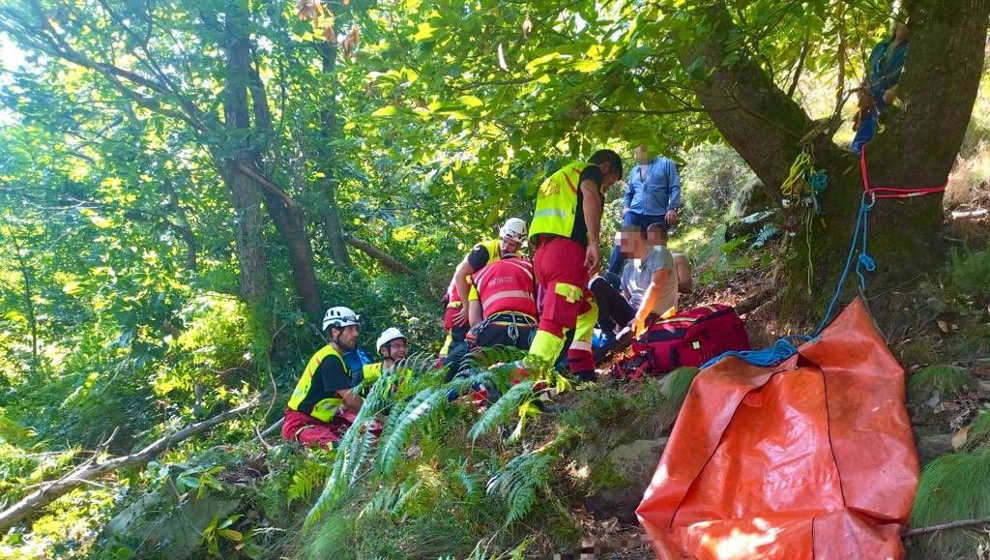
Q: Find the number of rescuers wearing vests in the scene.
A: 5